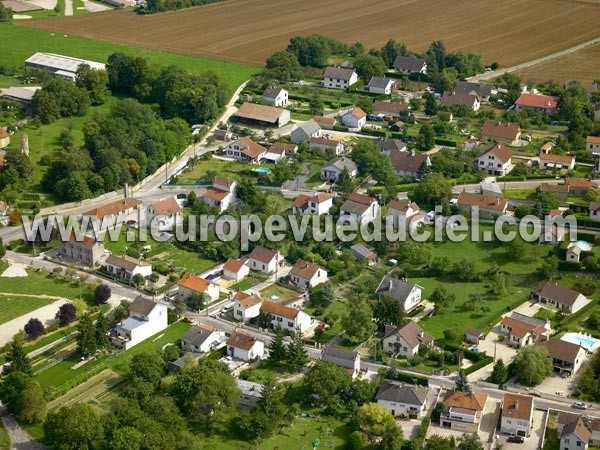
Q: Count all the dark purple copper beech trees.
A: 3